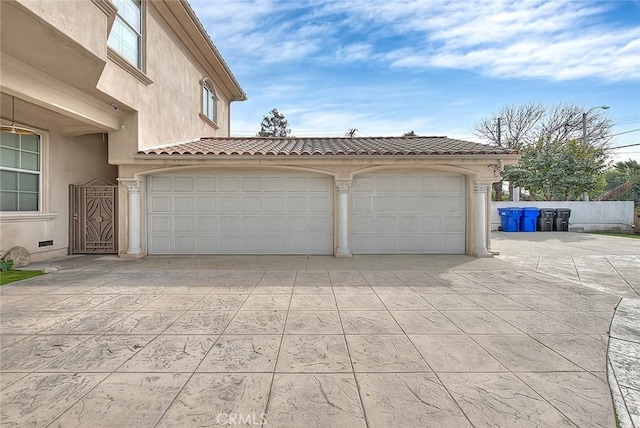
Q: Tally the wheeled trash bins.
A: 4